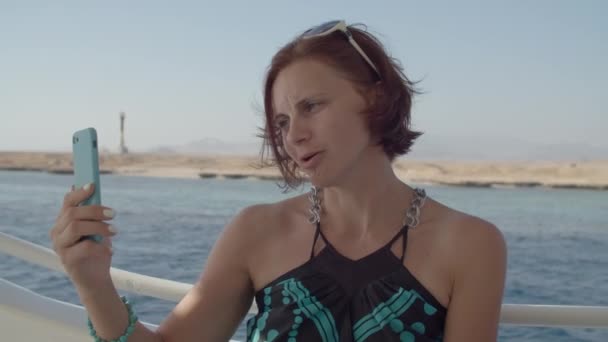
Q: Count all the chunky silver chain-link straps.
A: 2